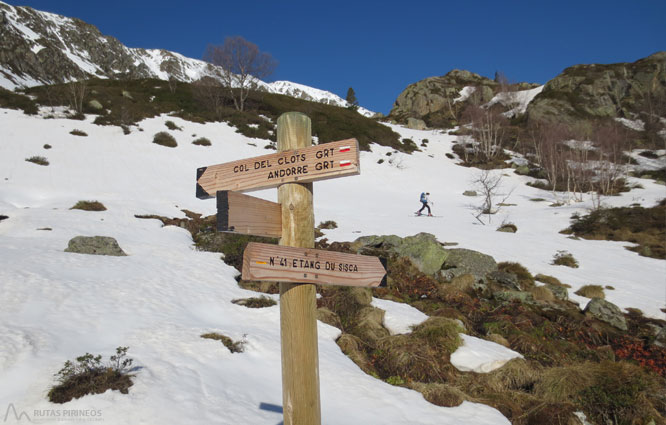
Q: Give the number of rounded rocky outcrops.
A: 2